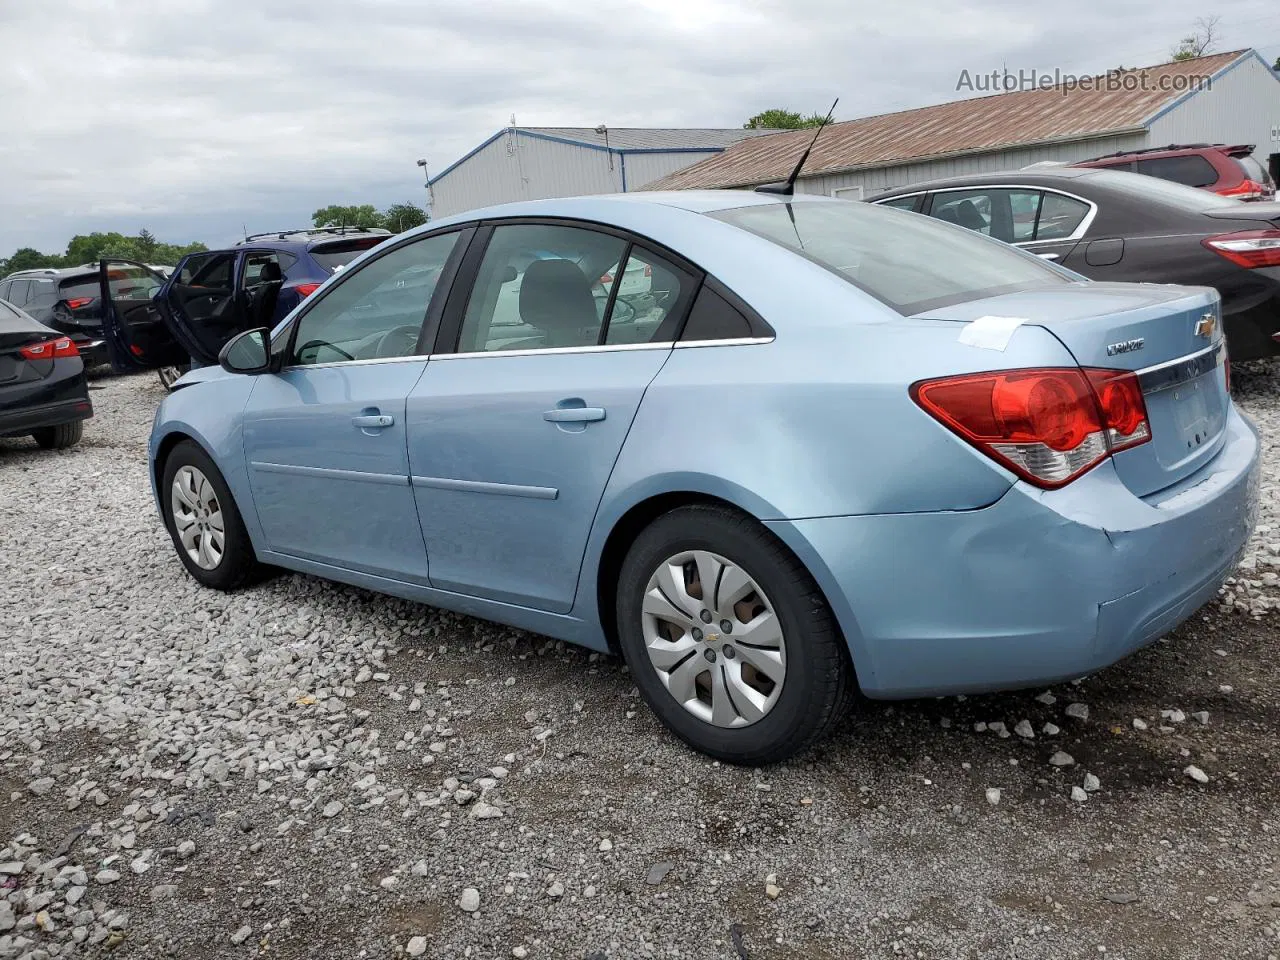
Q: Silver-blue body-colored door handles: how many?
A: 2